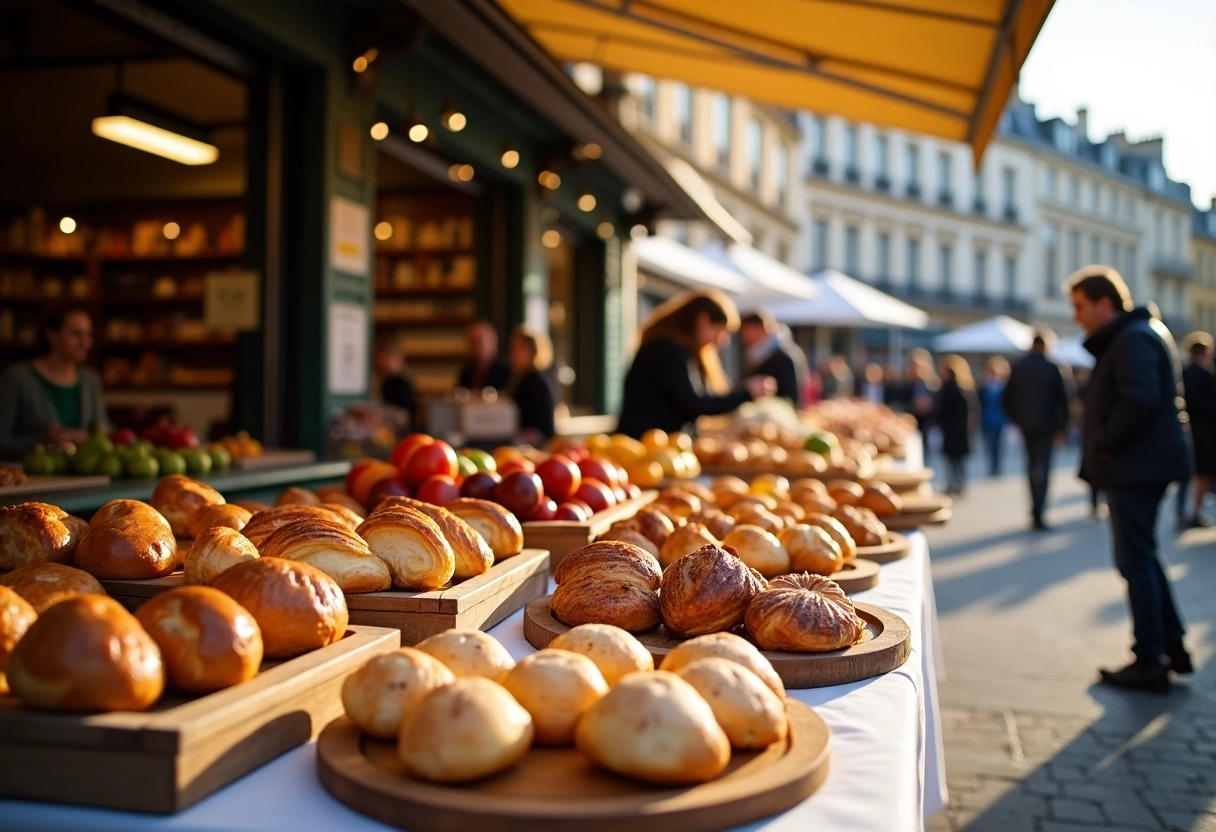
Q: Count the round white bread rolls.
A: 8